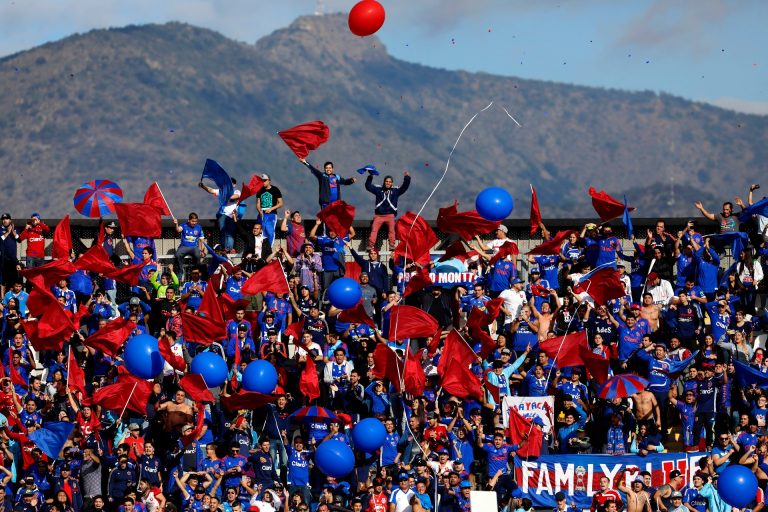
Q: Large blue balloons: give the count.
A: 8